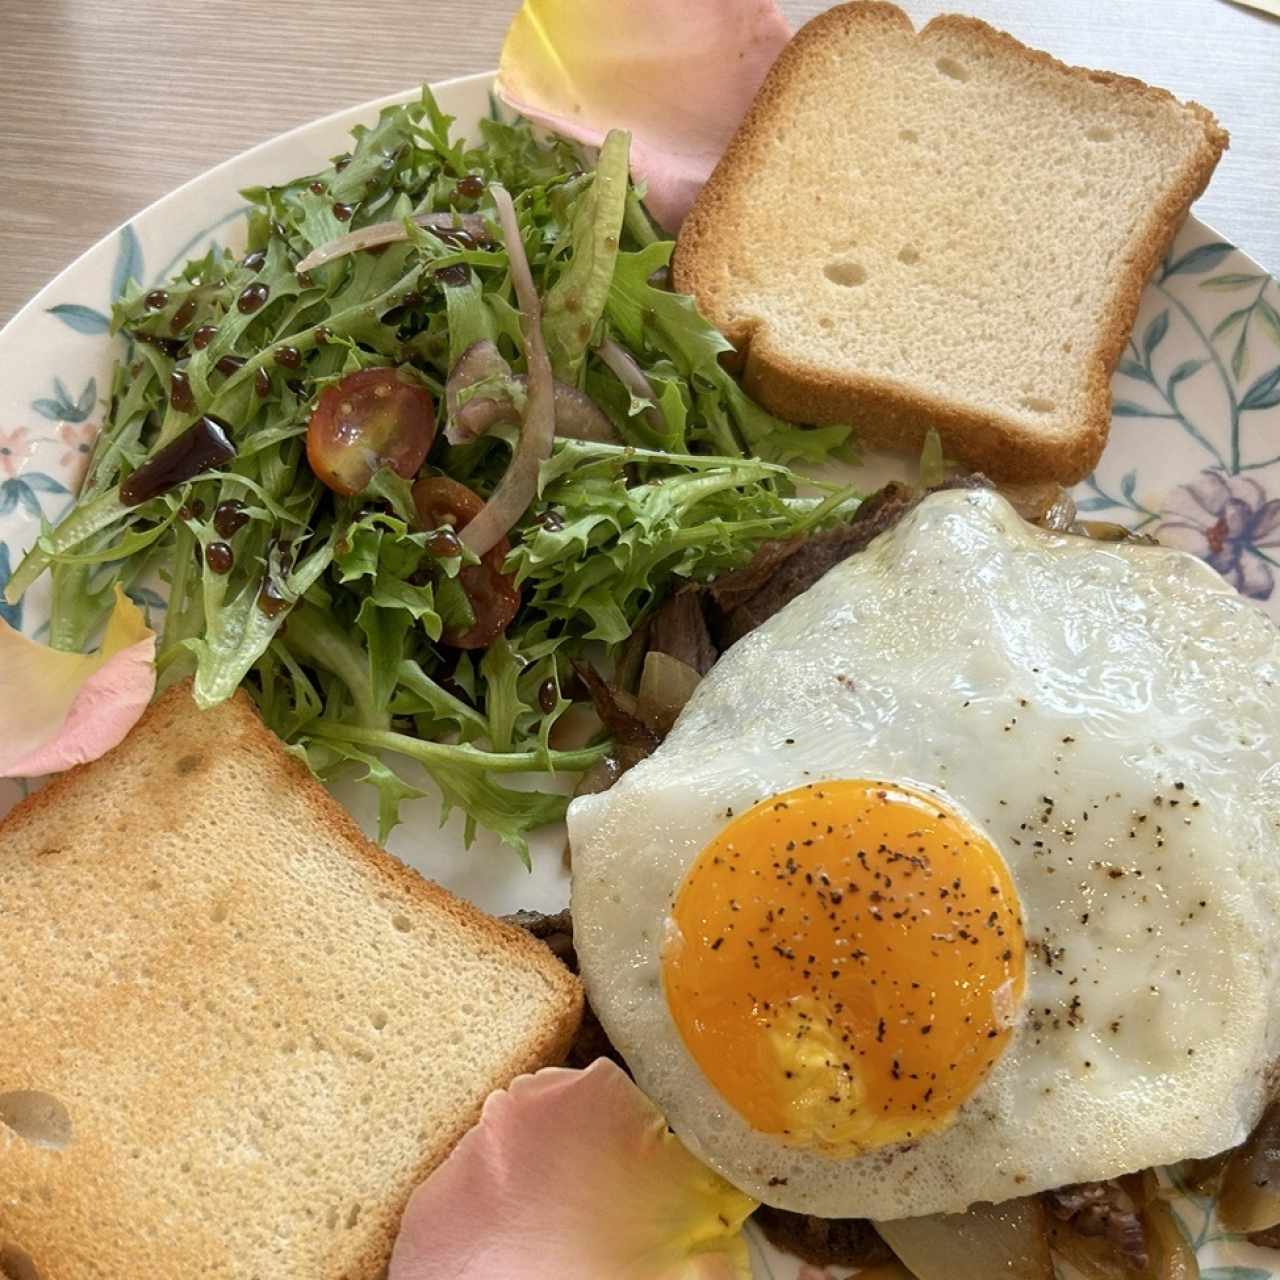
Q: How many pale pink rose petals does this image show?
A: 3